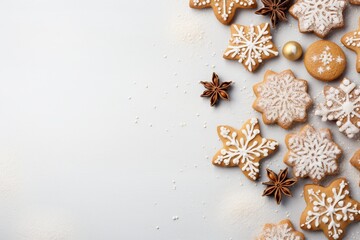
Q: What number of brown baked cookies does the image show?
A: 13